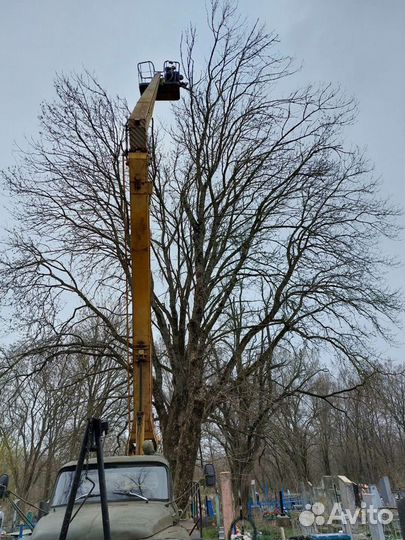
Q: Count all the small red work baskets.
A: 0